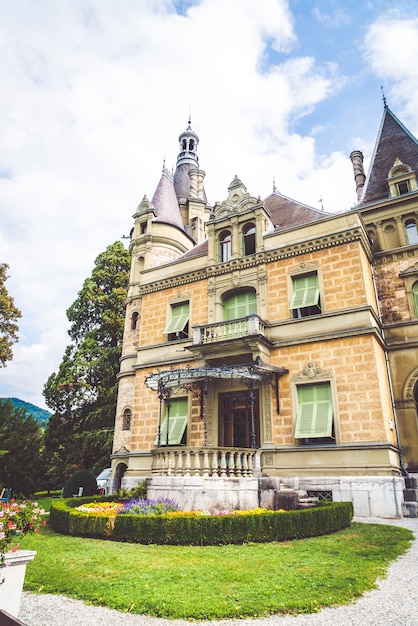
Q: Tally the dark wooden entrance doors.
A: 1